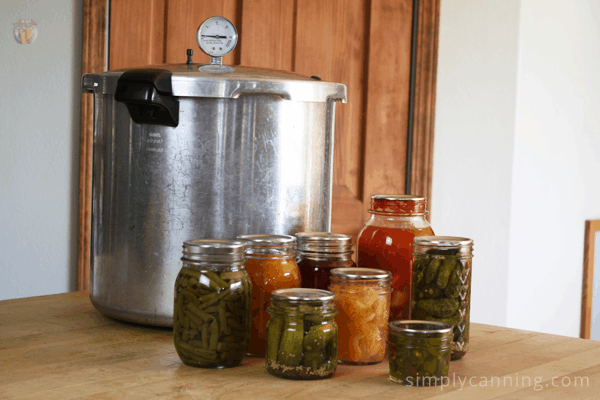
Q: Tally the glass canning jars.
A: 8